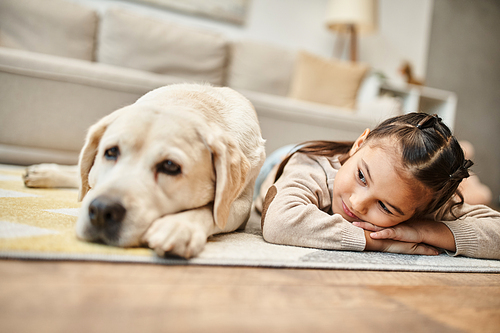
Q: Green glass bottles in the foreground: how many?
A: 0